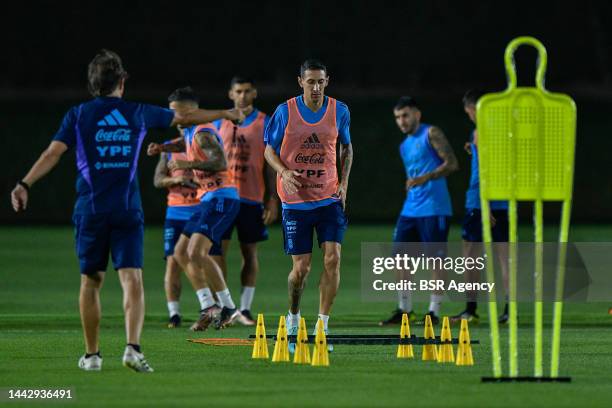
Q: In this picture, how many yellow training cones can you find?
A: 8